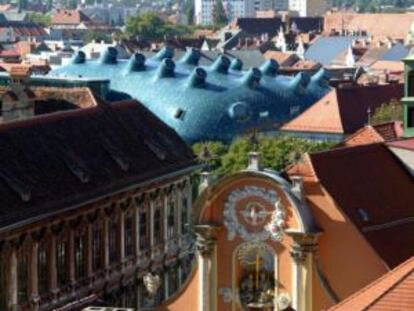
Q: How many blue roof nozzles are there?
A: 13